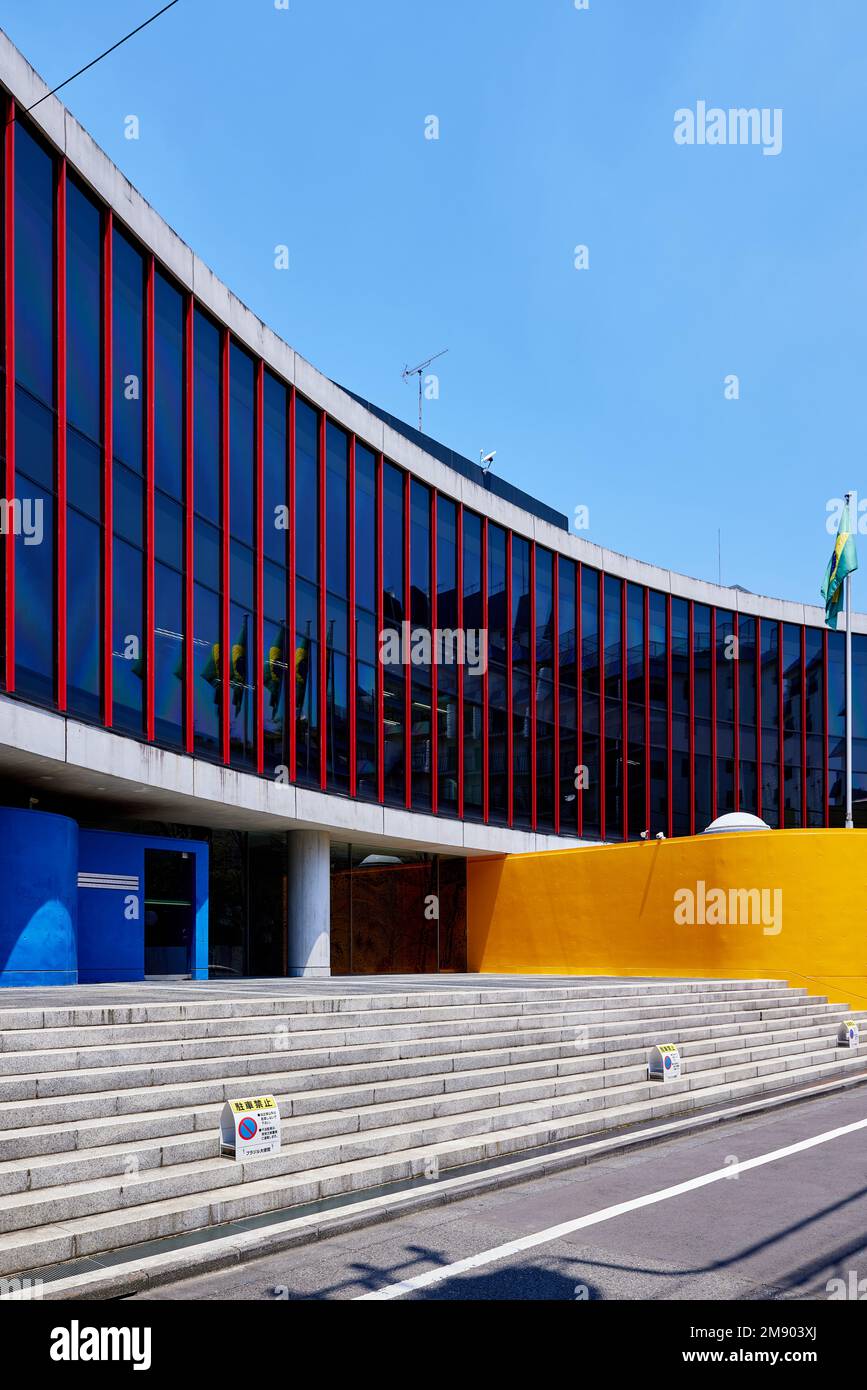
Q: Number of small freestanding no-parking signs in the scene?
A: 3